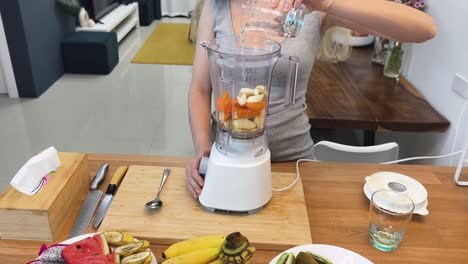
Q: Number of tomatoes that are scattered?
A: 0